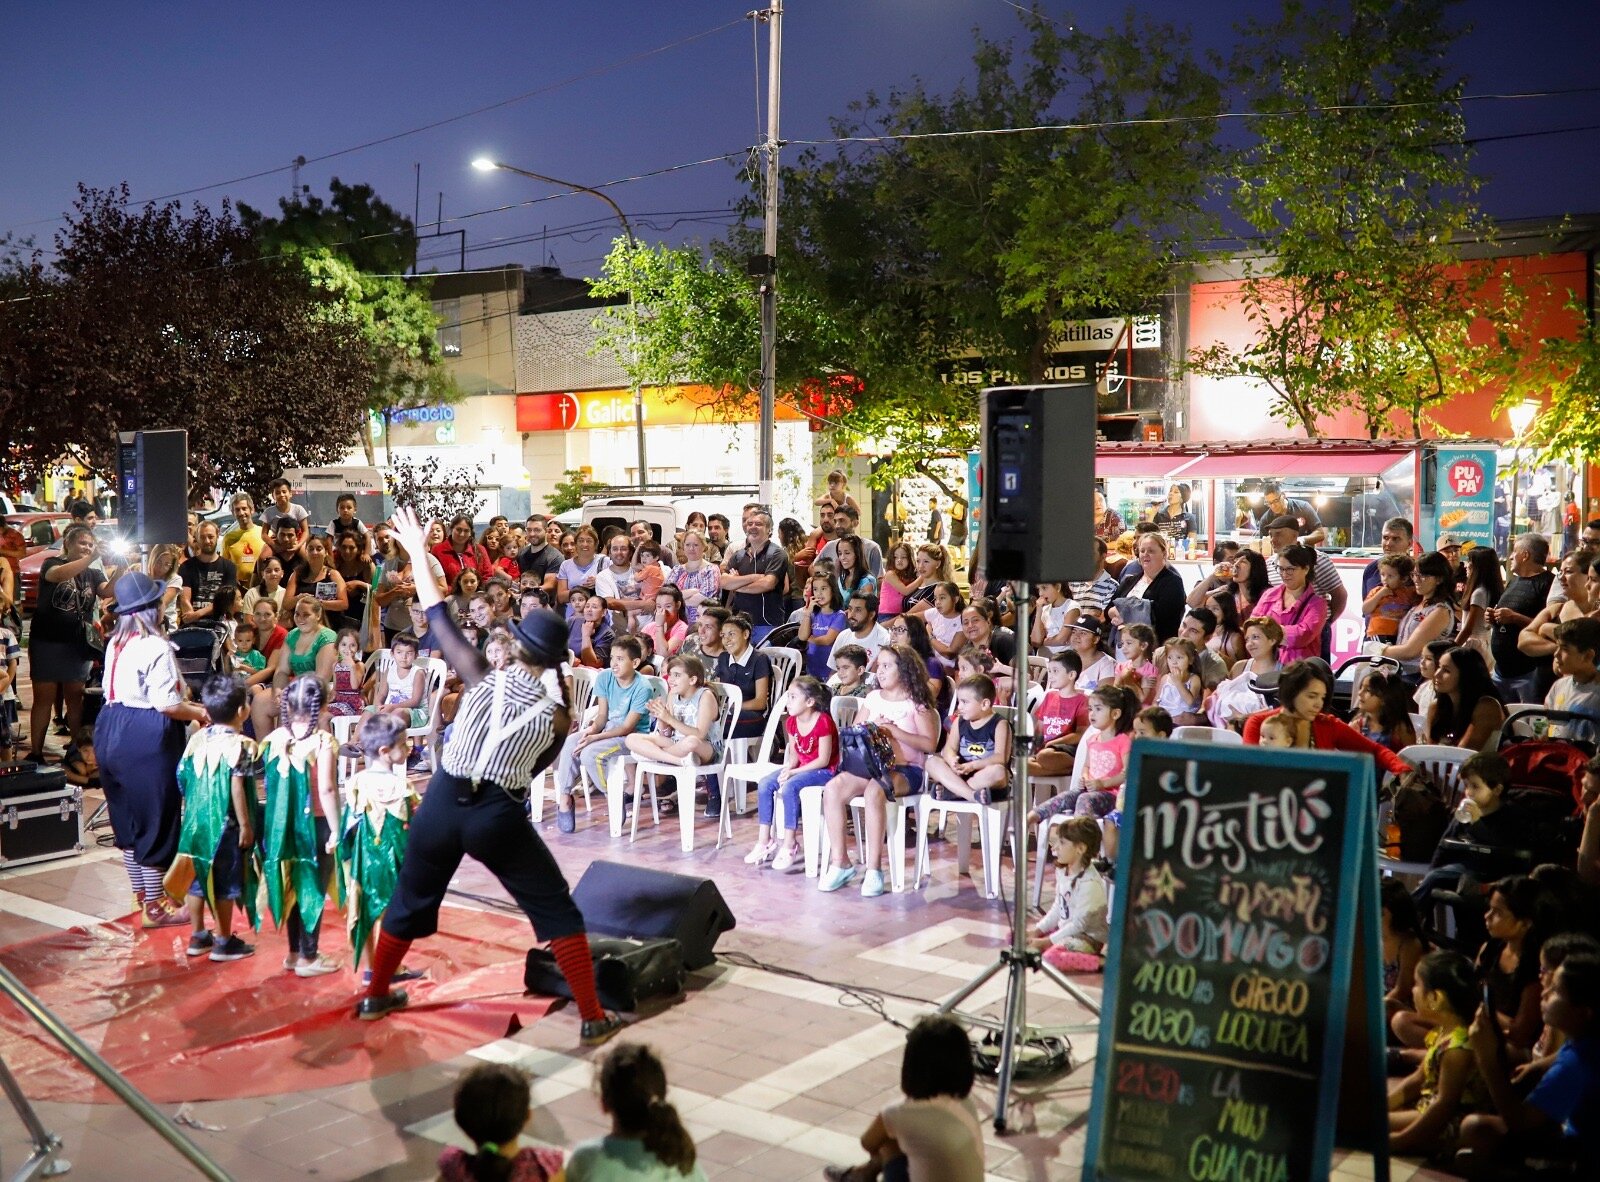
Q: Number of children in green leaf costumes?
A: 3